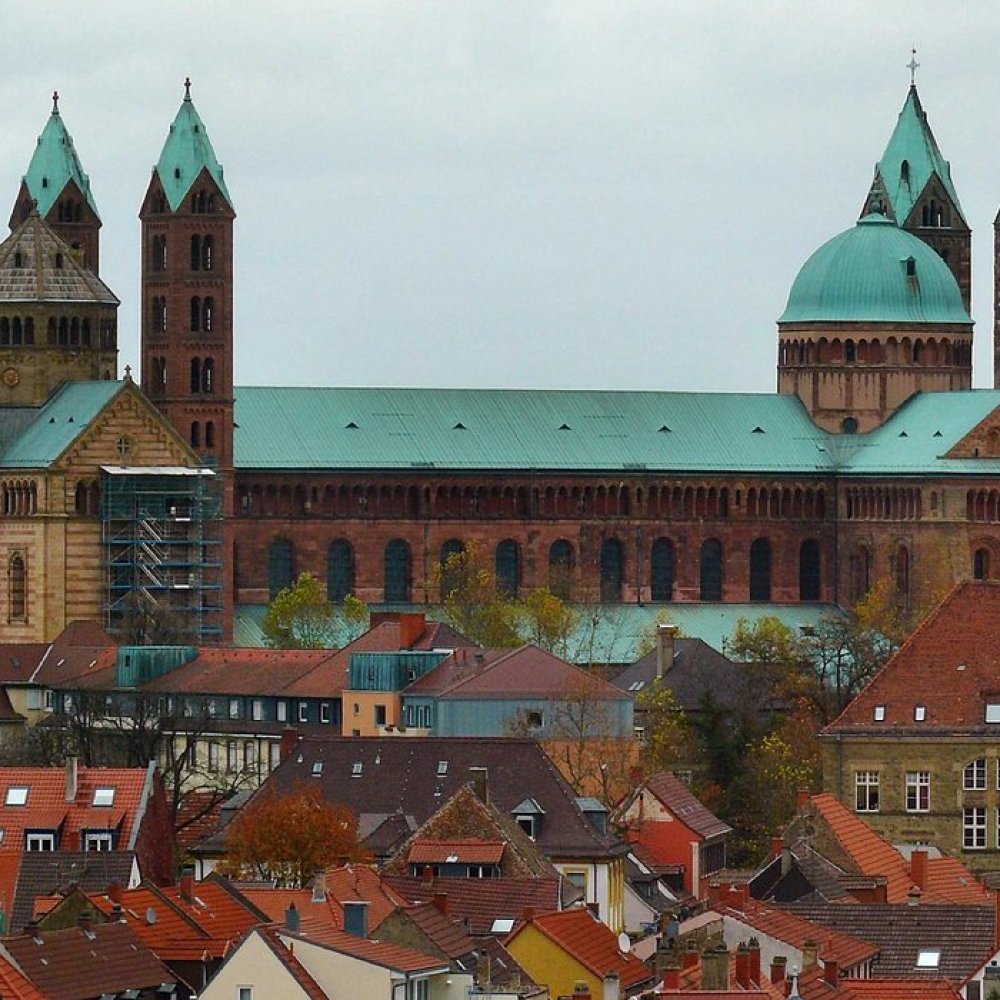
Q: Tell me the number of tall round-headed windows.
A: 11